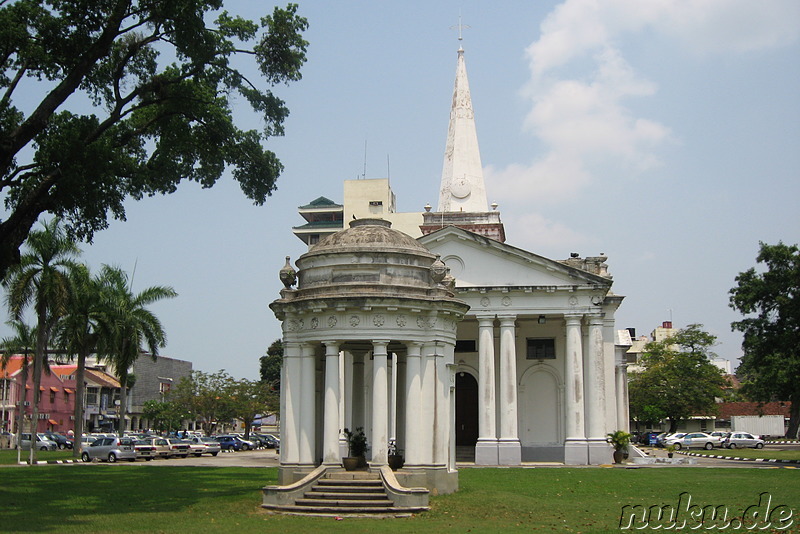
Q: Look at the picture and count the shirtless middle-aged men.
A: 0